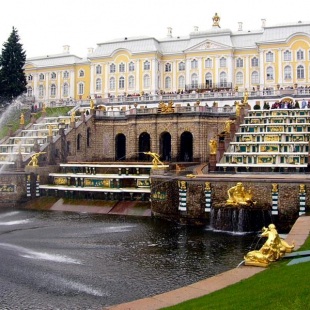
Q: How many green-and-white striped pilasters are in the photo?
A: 6